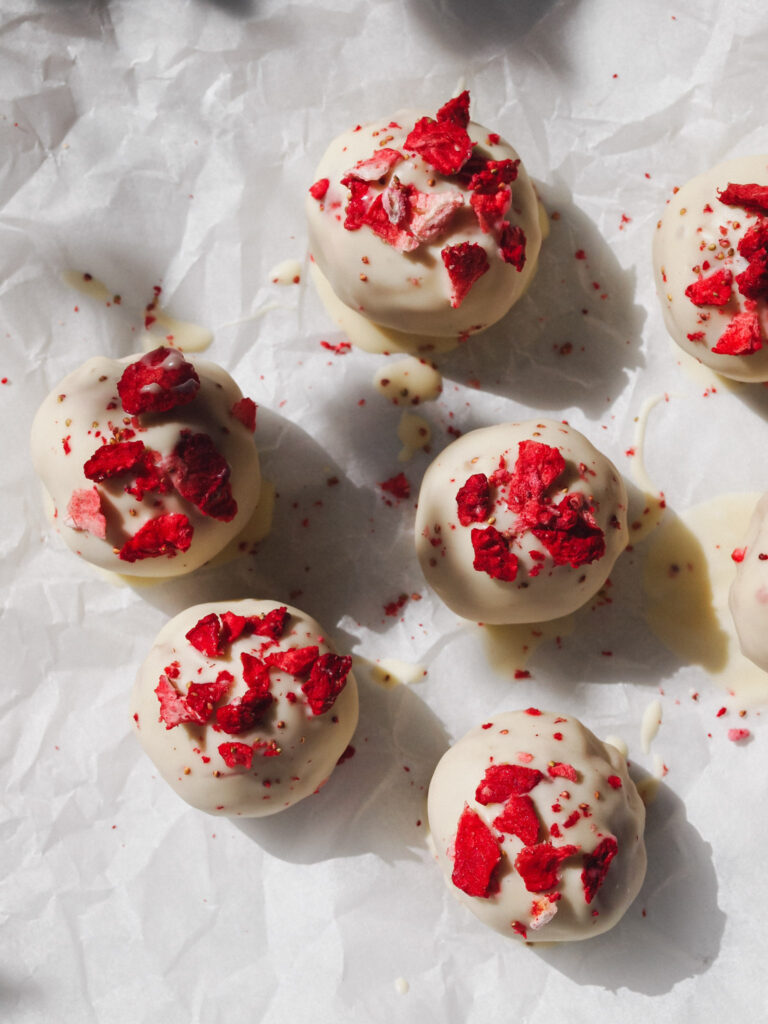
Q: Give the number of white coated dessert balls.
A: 7